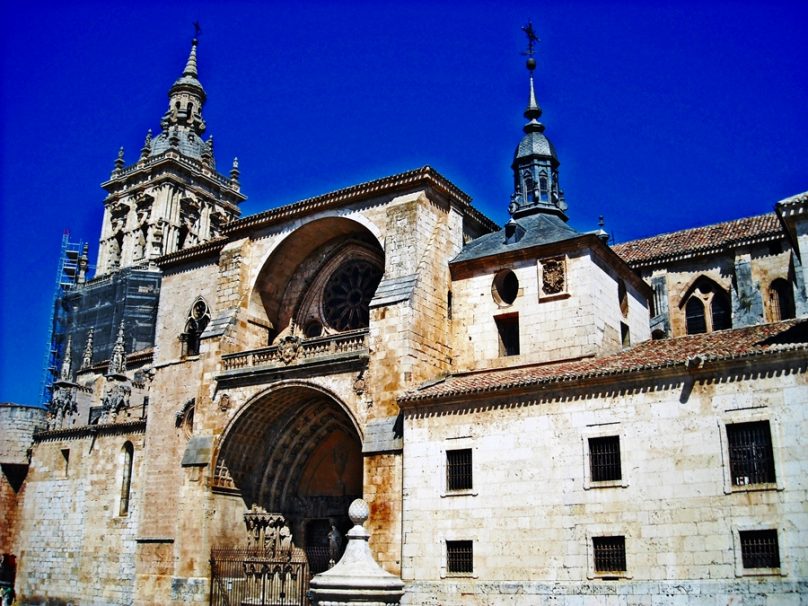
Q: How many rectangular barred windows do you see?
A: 6